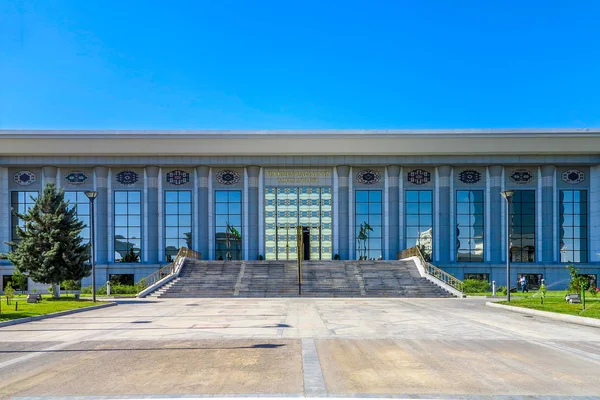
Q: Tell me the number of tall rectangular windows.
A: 10